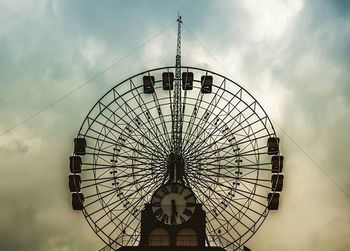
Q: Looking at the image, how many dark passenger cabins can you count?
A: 12